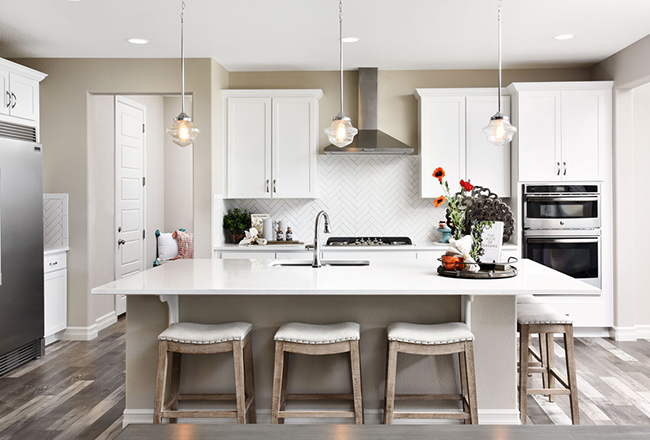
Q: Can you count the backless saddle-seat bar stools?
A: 5